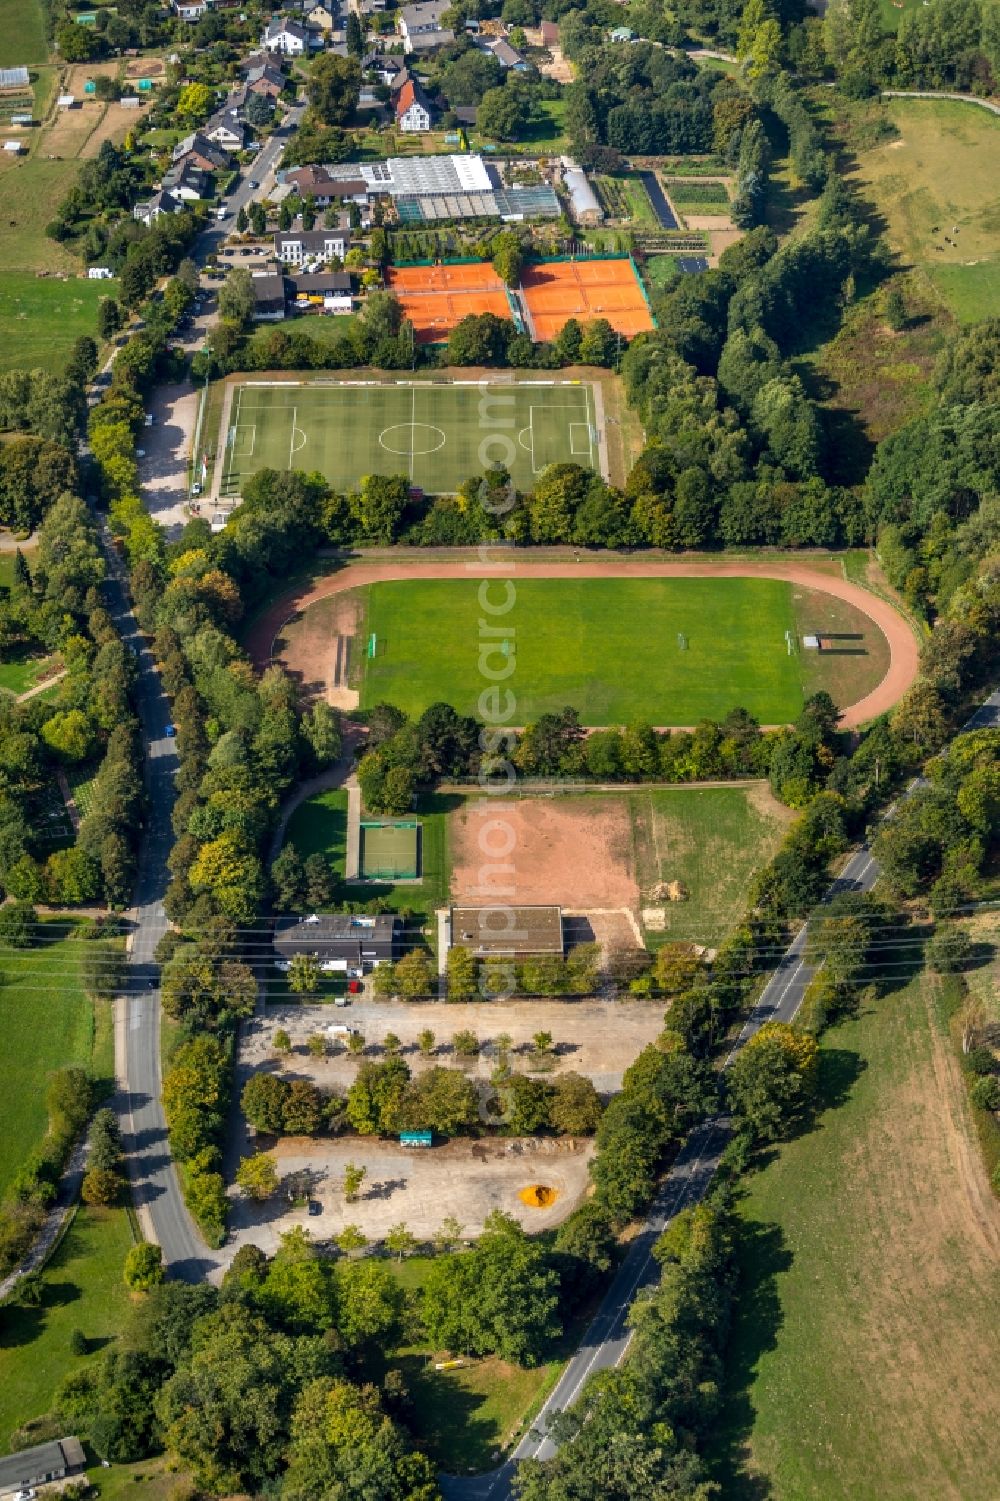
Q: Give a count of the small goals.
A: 2